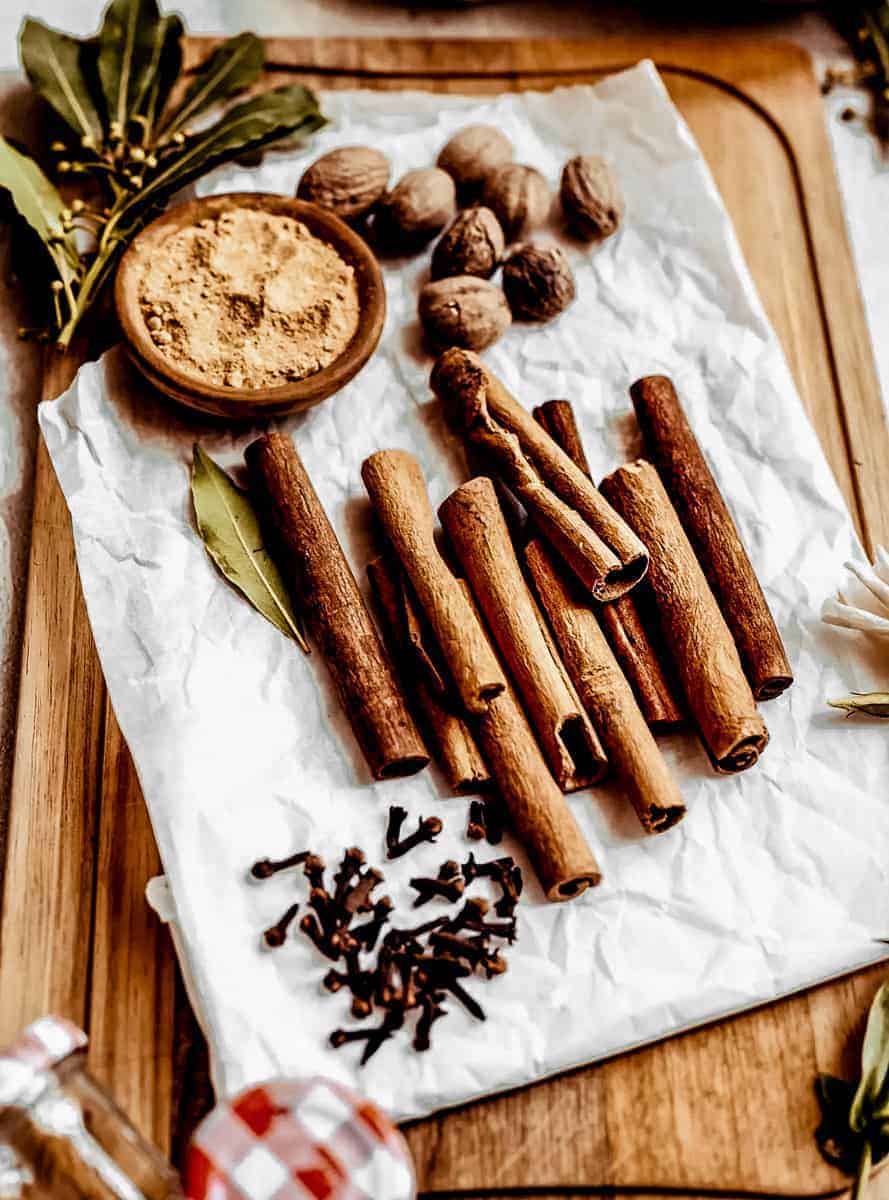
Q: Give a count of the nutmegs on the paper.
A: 8